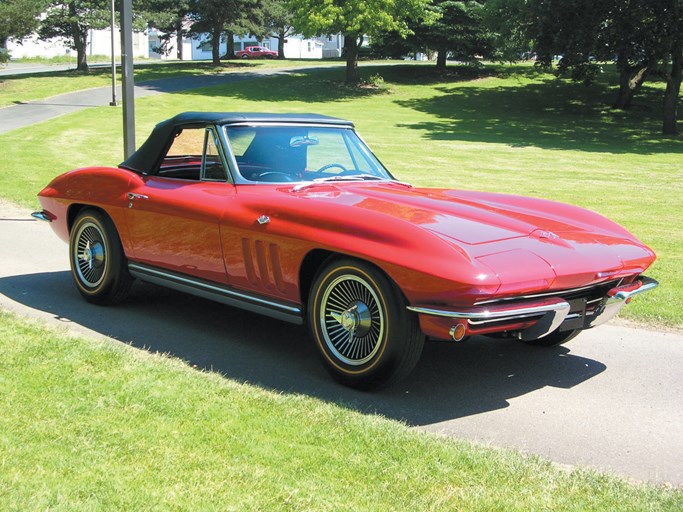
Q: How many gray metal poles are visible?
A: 2